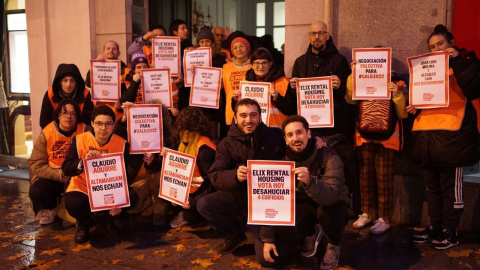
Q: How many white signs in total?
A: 13